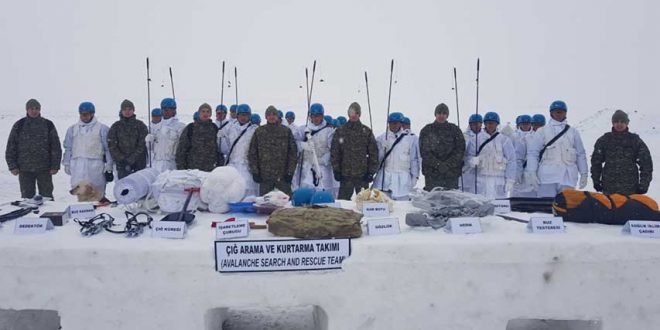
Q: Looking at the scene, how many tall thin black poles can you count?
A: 10